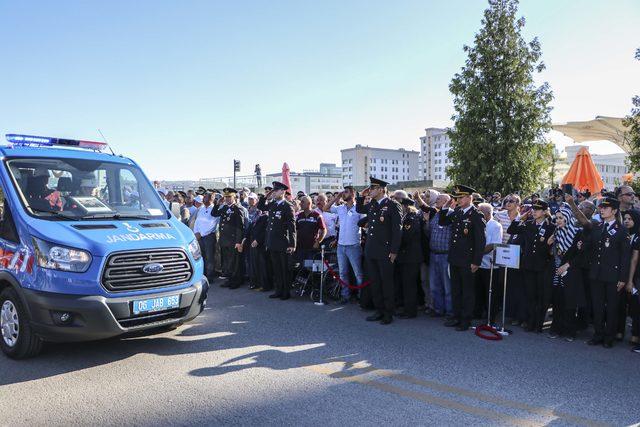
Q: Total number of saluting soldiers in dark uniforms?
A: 5